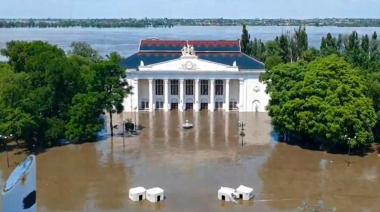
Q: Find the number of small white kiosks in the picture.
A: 4